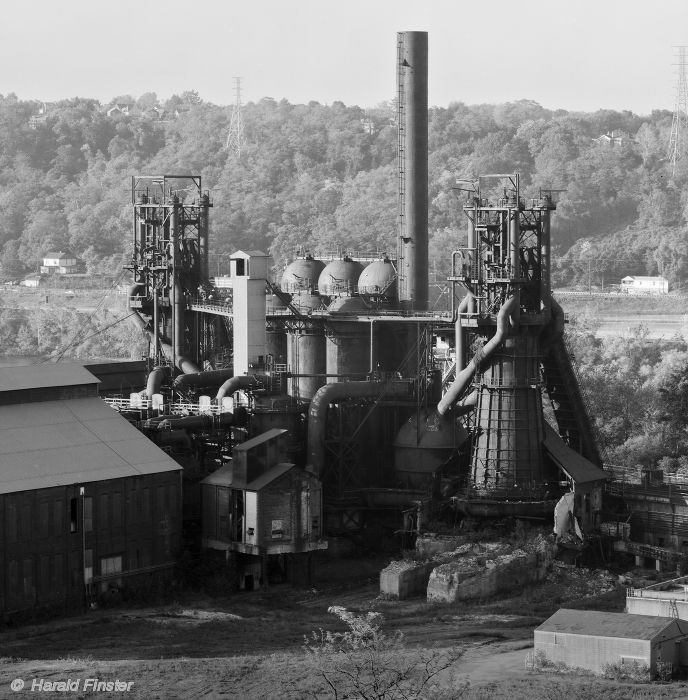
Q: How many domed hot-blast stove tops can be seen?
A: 3